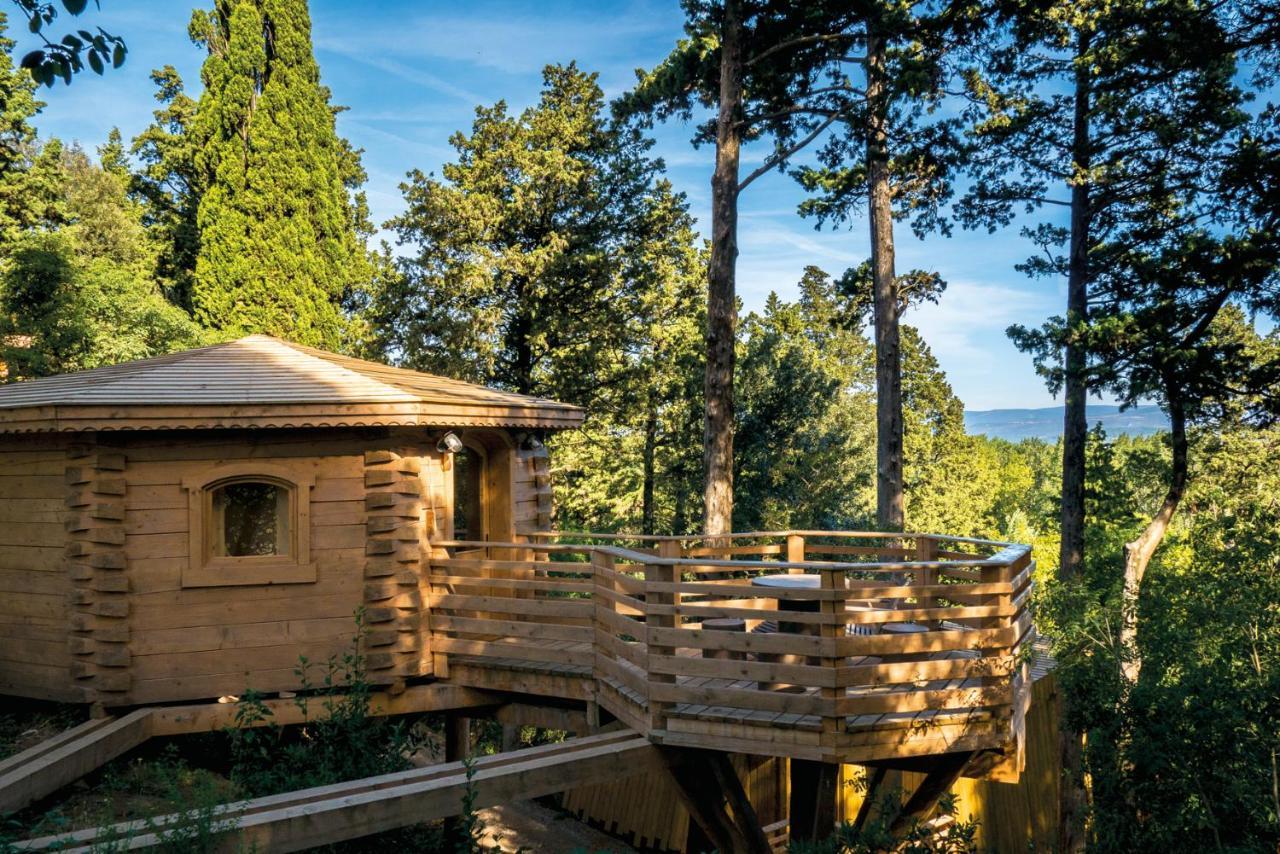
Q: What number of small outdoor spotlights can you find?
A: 2